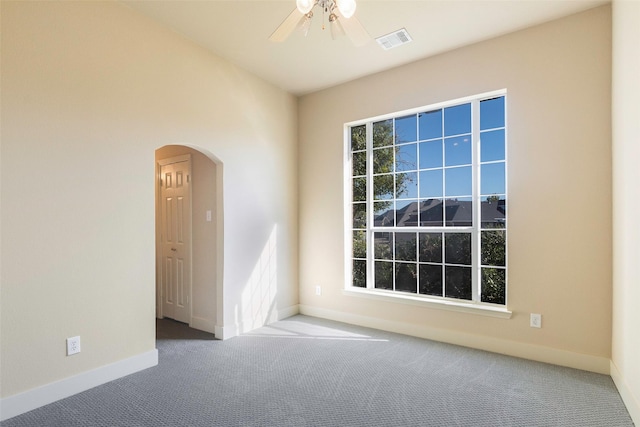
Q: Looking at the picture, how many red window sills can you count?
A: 0